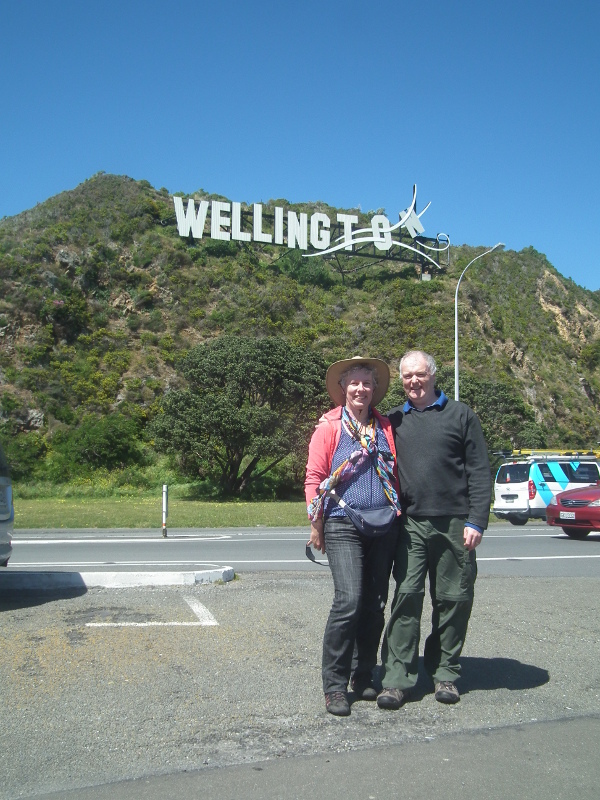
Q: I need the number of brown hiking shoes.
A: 2